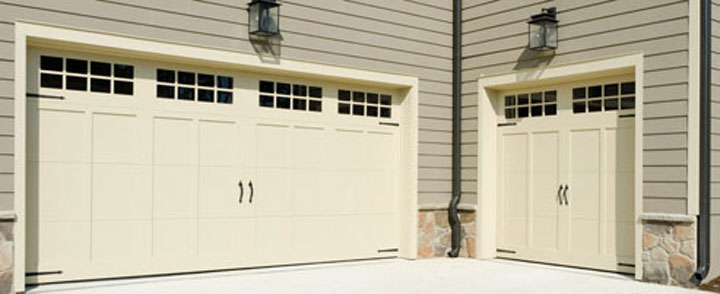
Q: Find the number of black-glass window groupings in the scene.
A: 6